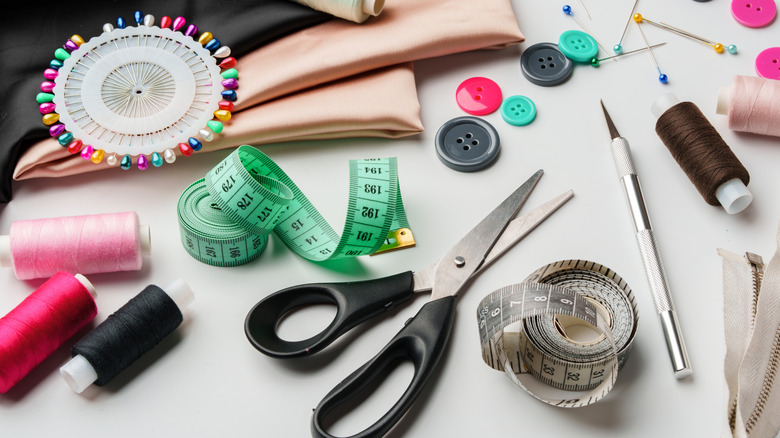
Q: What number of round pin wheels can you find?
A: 1